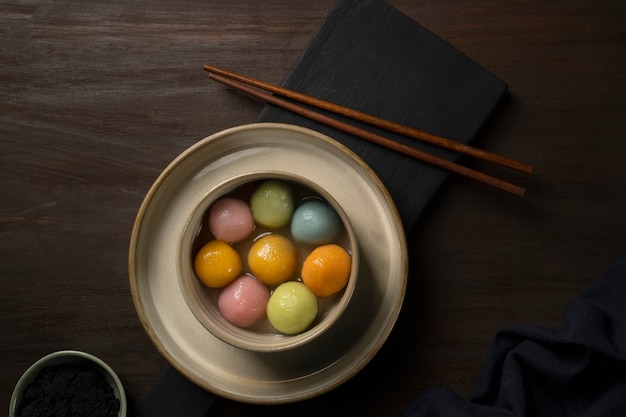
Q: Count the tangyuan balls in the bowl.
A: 8